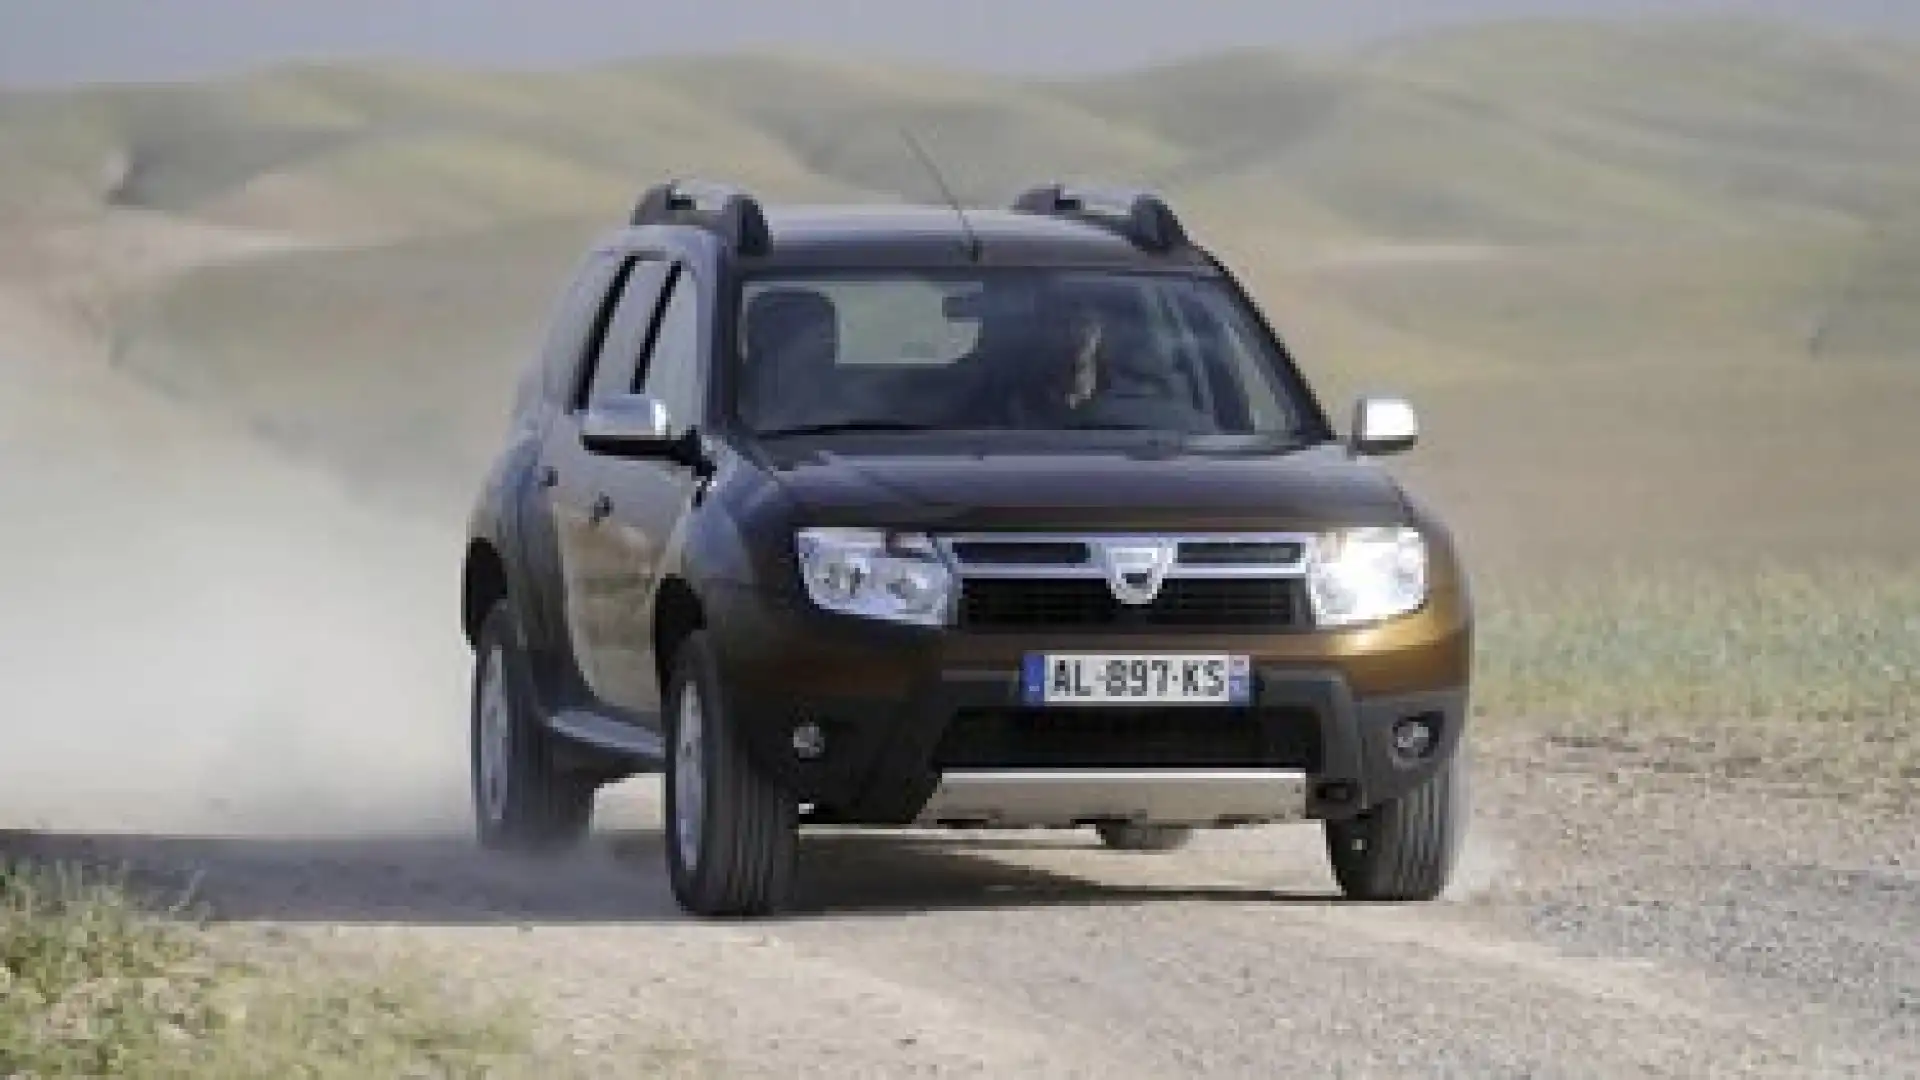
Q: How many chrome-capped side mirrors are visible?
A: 2